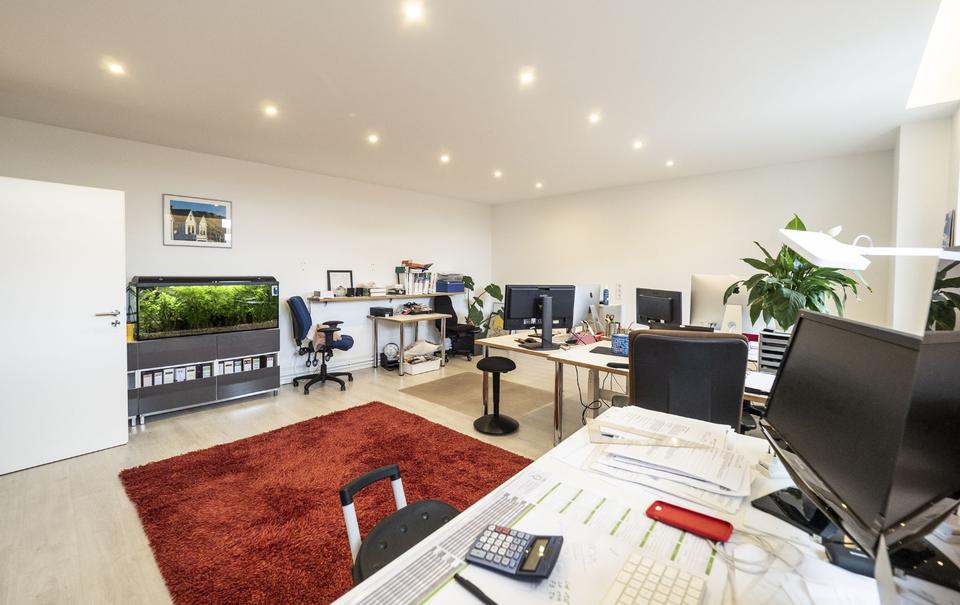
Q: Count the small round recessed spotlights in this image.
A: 11